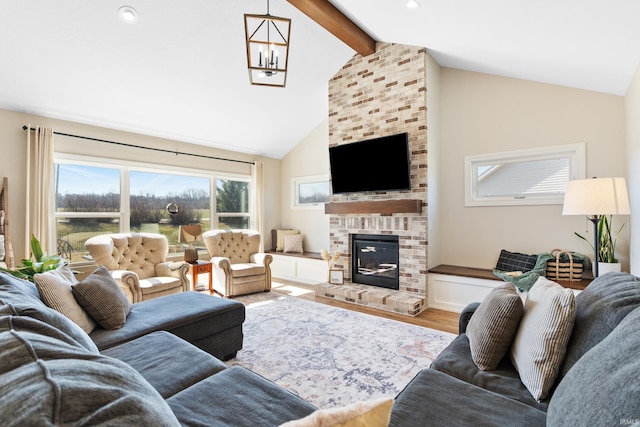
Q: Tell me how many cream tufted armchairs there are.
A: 2